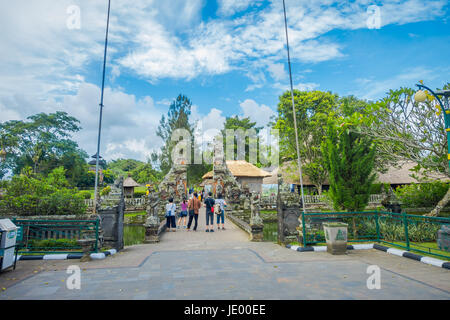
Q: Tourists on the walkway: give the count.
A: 5